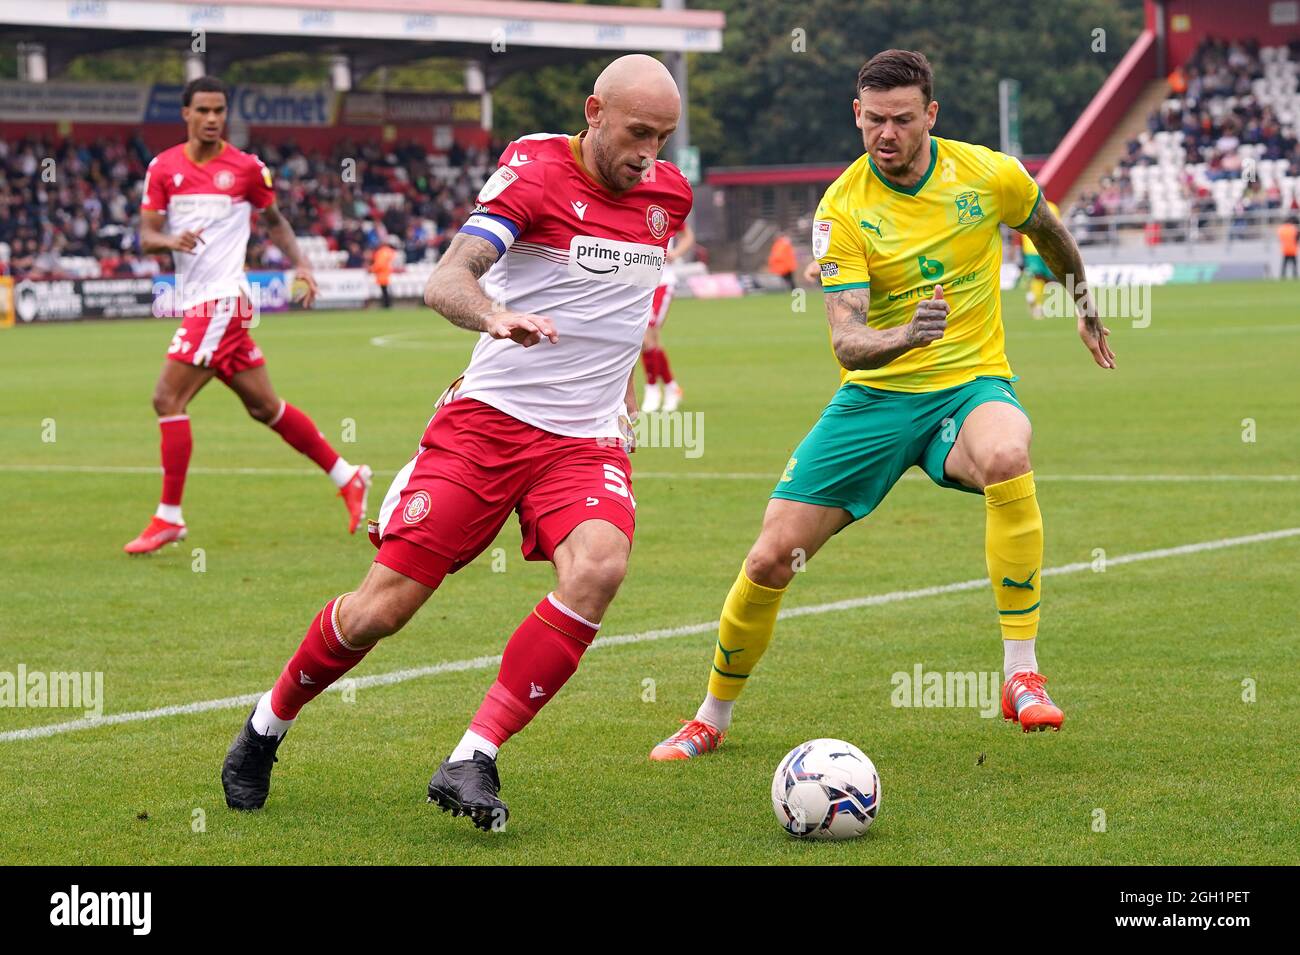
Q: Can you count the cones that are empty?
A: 0